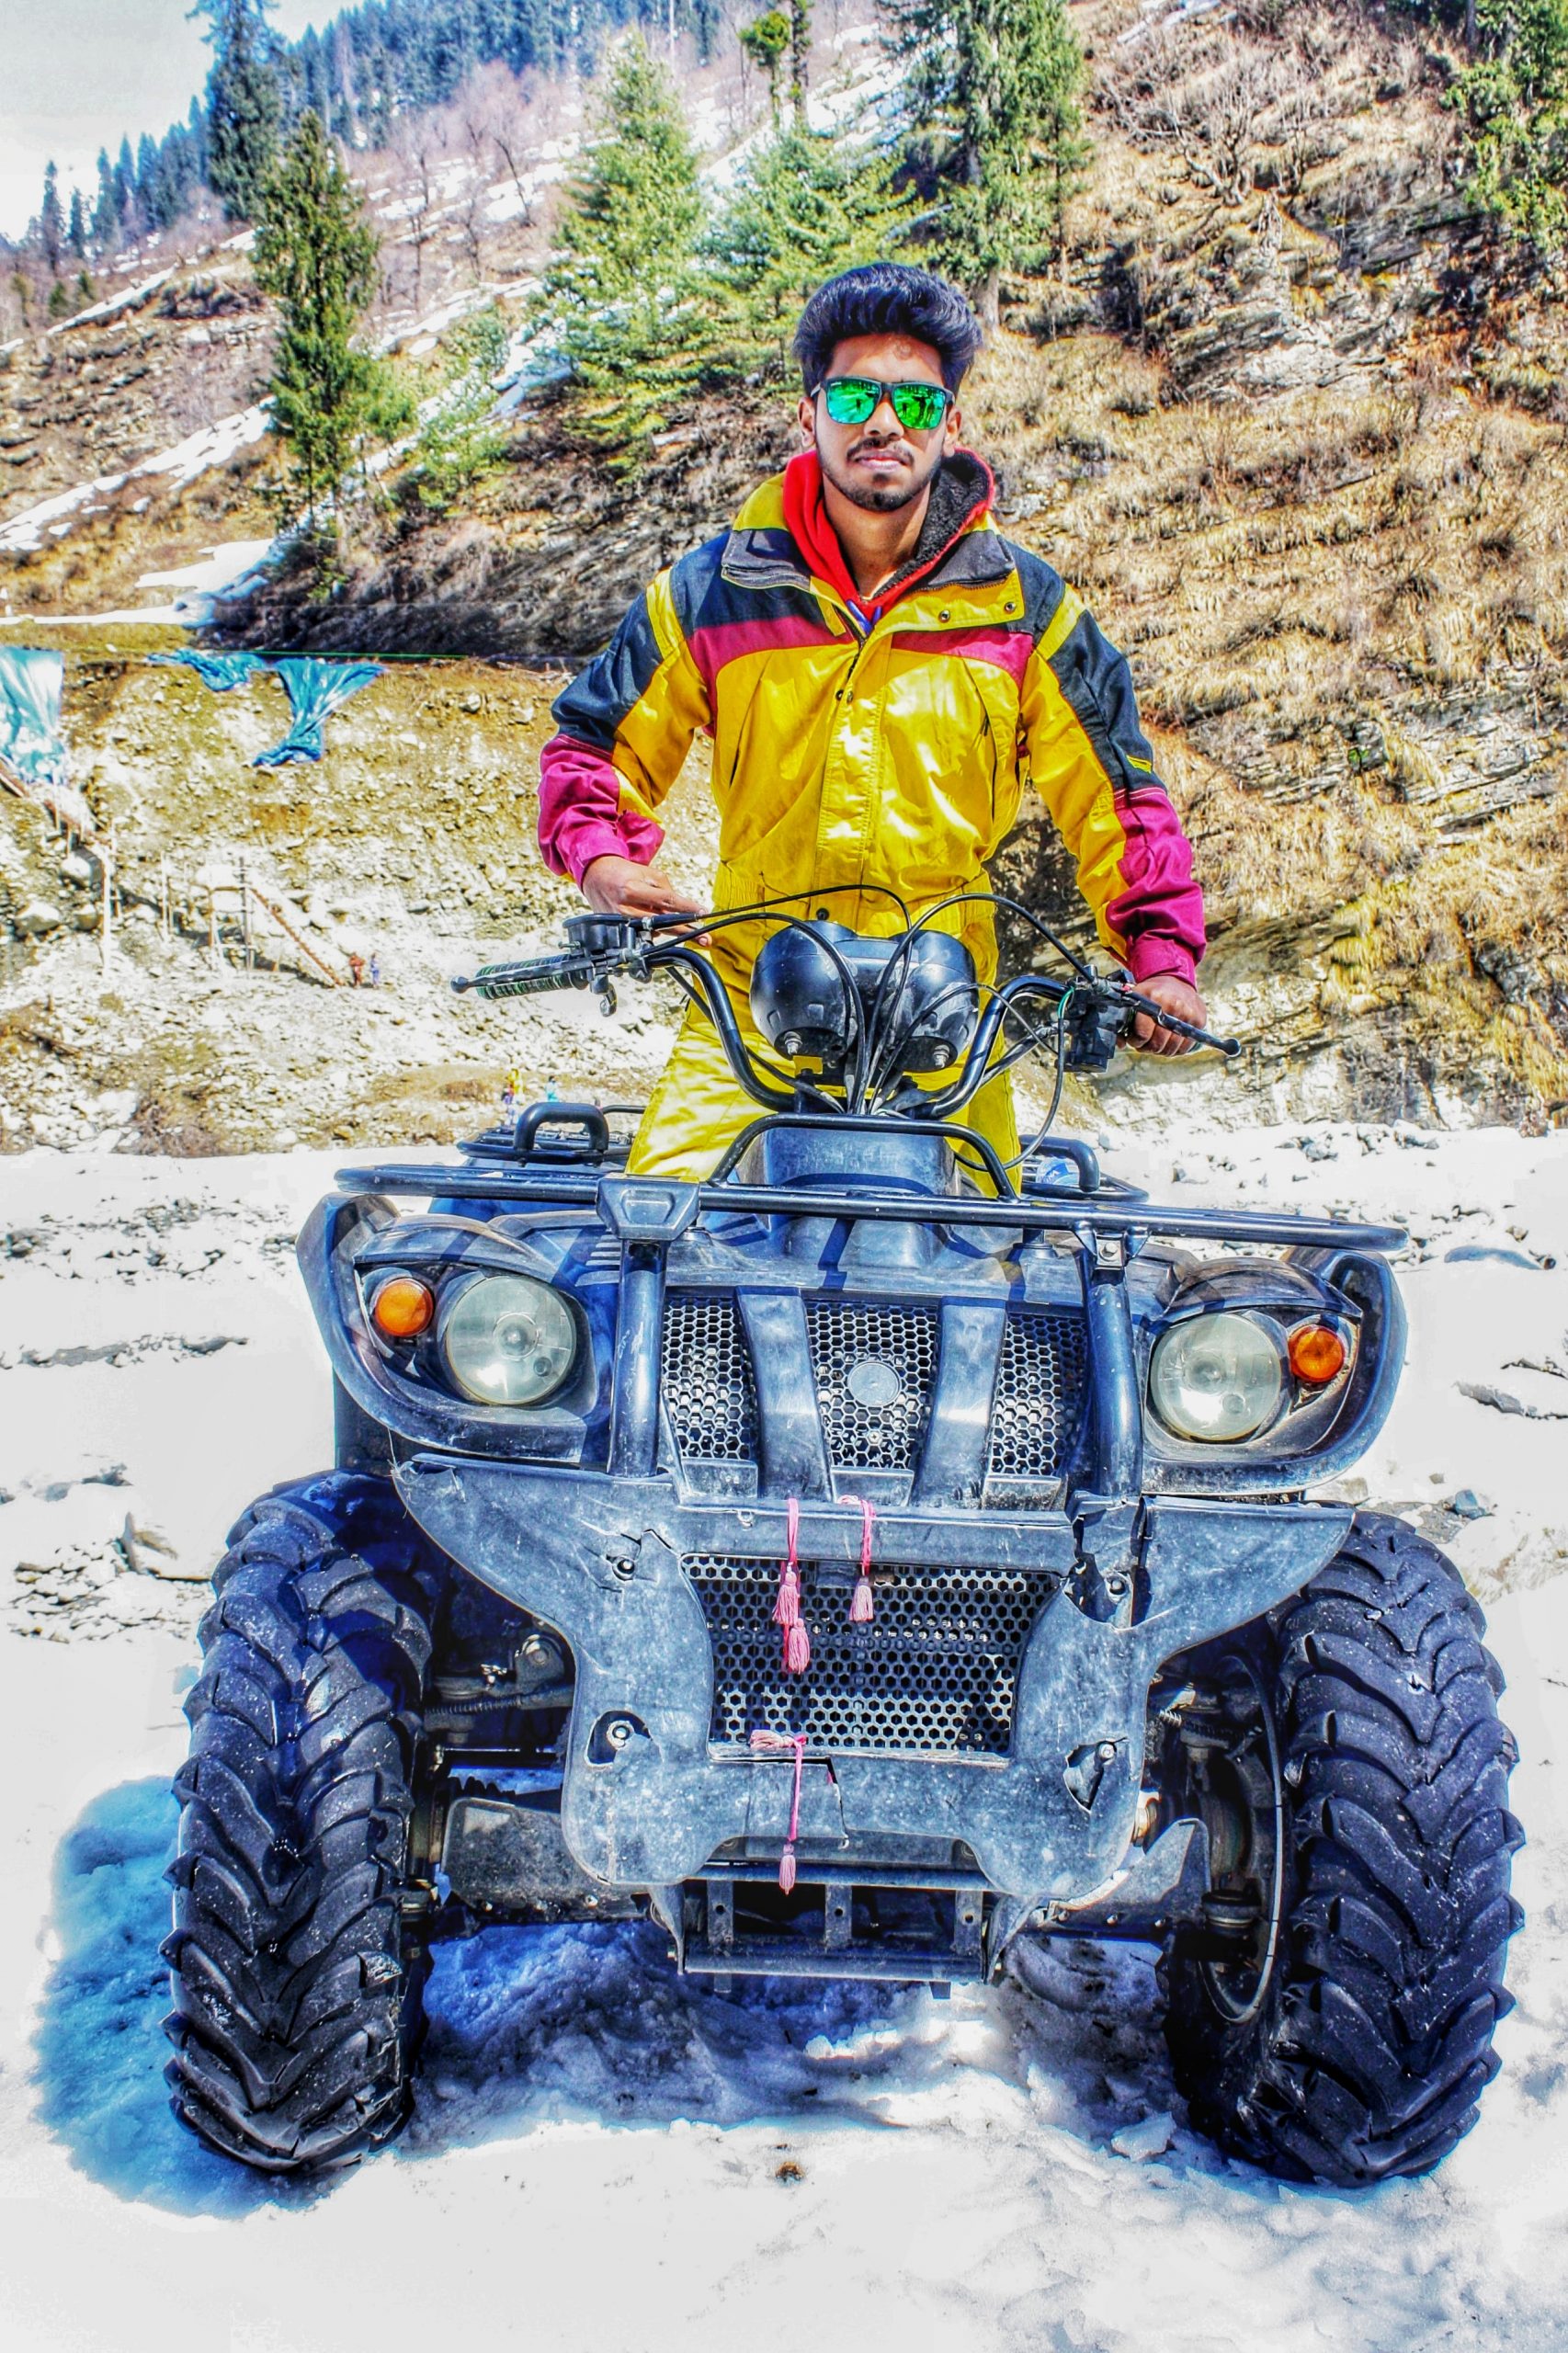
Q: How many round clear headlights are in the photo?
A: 2